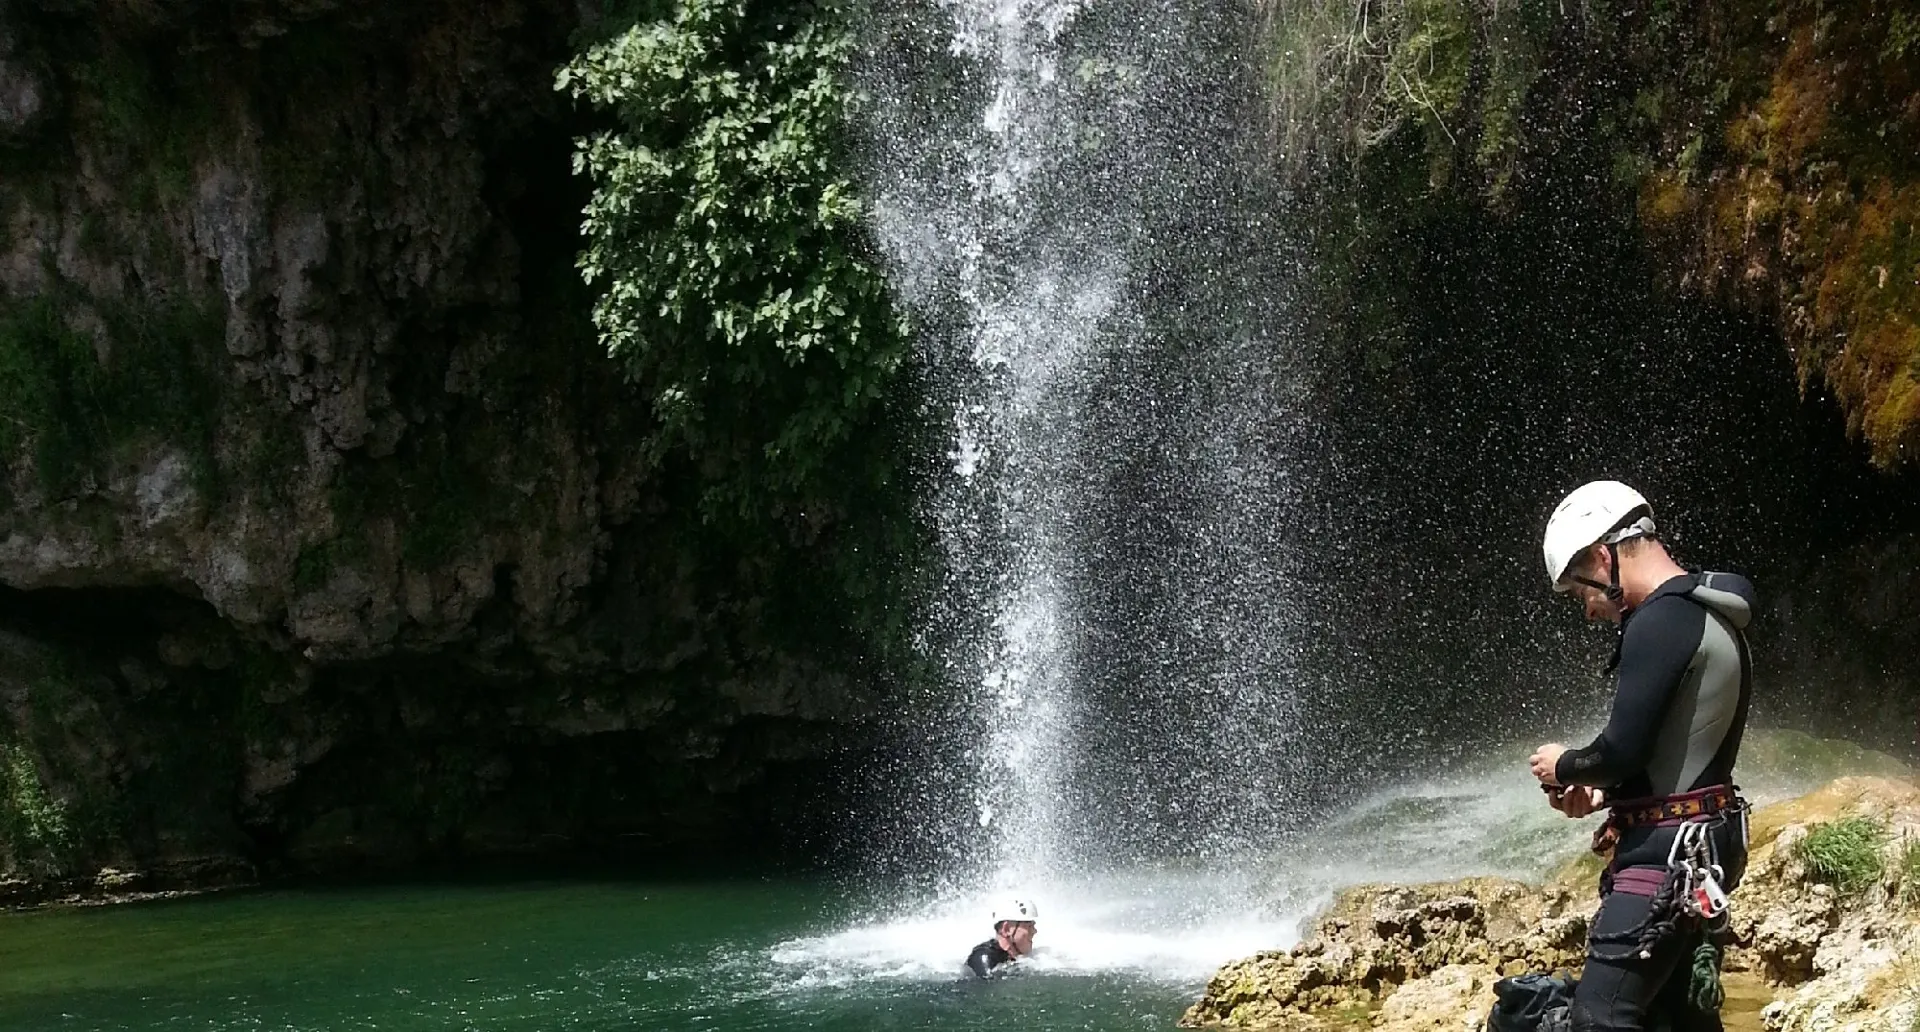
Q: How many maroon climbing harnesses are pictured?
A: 1